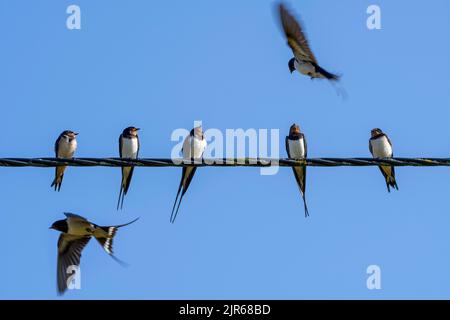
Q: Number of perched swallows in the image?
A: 5